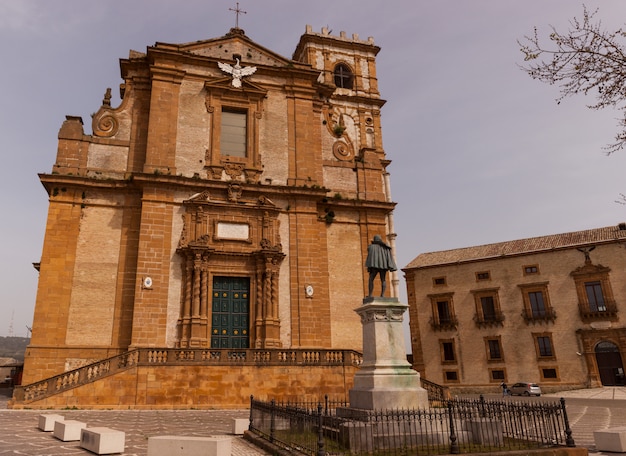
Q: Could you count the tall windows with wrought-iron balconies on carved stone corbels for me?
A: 4